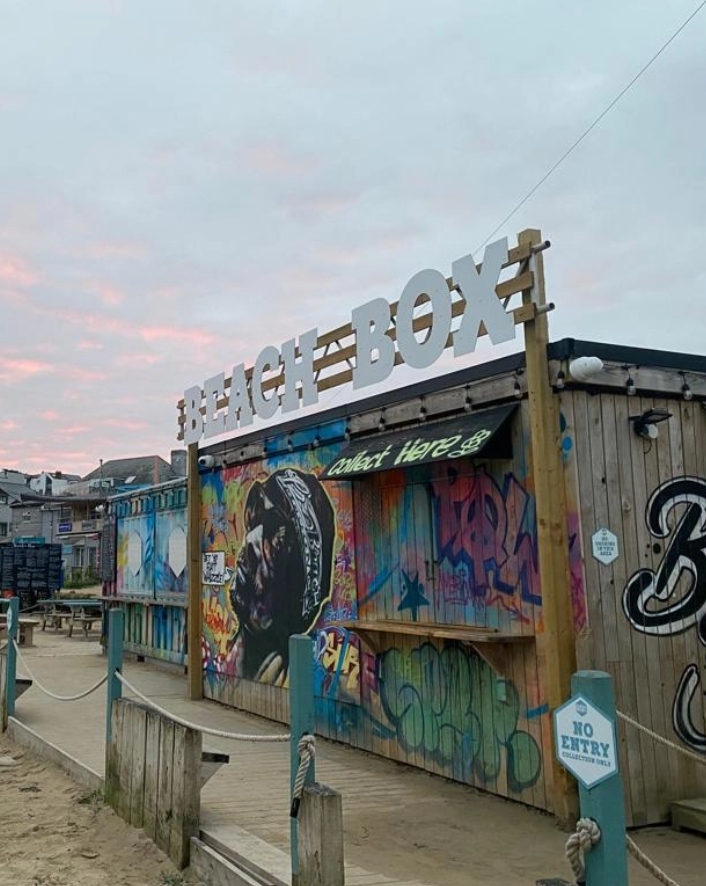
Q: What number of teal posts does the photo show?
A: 4